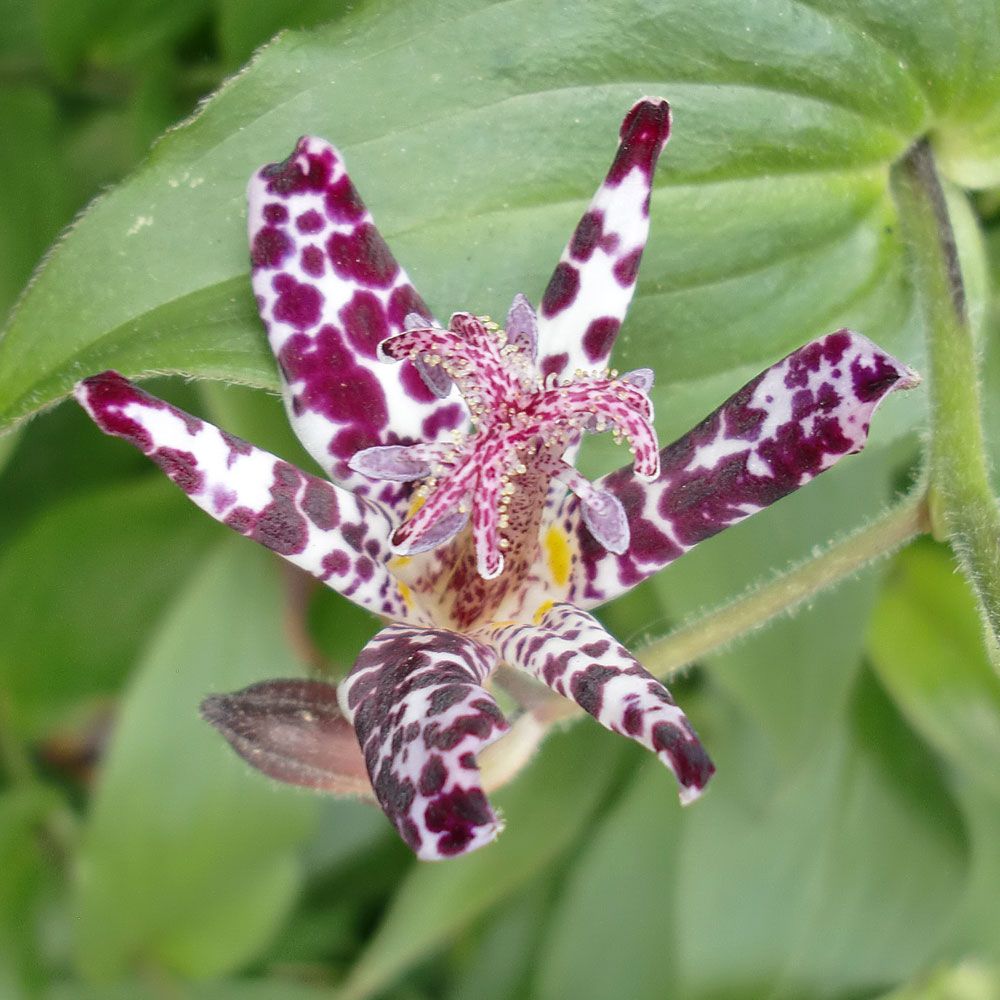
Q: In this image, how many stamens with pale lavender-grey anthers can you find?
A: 6